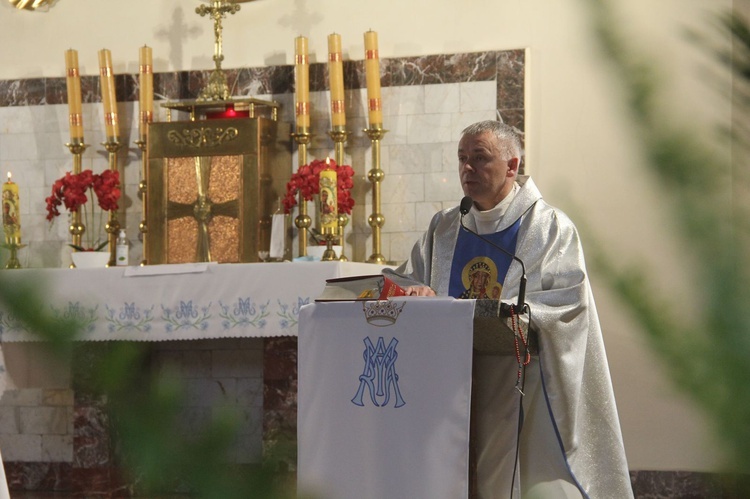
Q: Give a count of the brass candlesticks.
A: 8